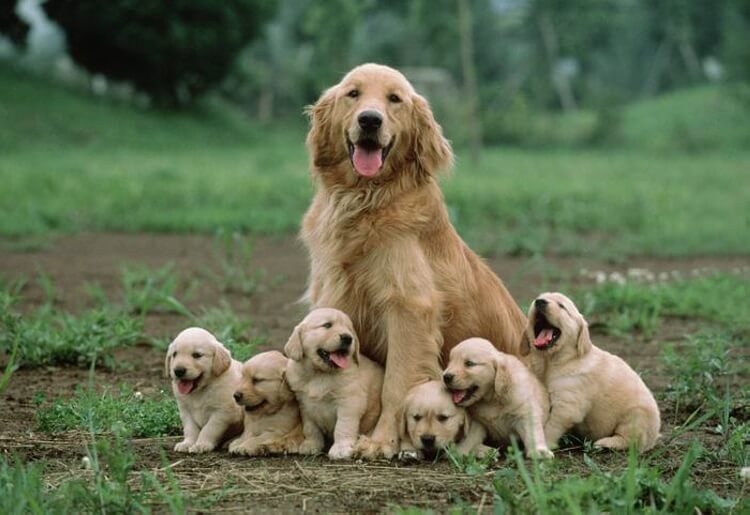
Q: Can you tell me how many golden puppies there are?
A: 6